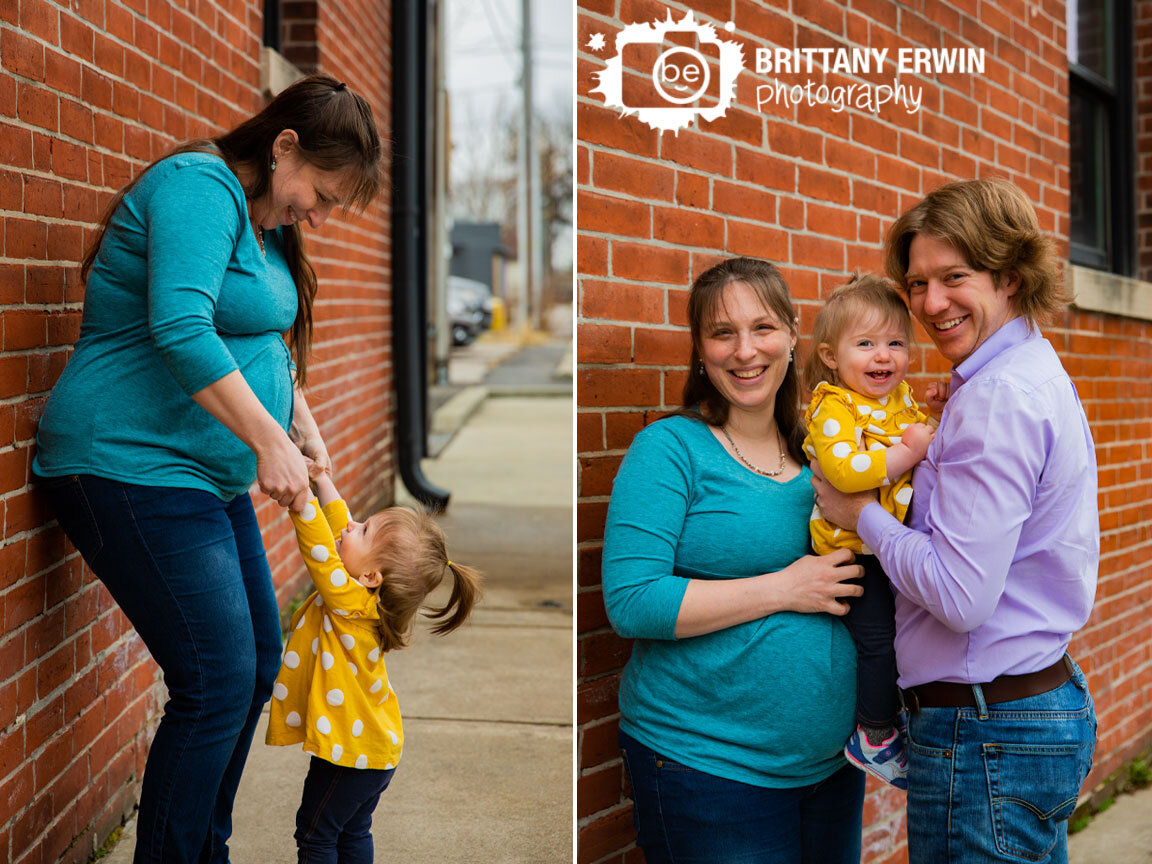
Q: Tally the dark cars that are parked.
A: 1